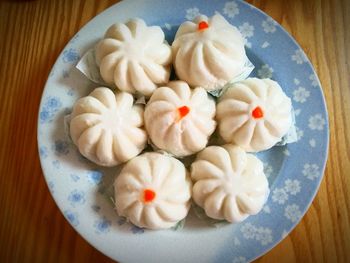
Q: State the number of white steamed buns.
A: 7